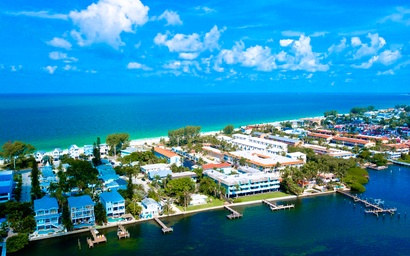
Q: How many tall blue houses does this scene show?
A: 3